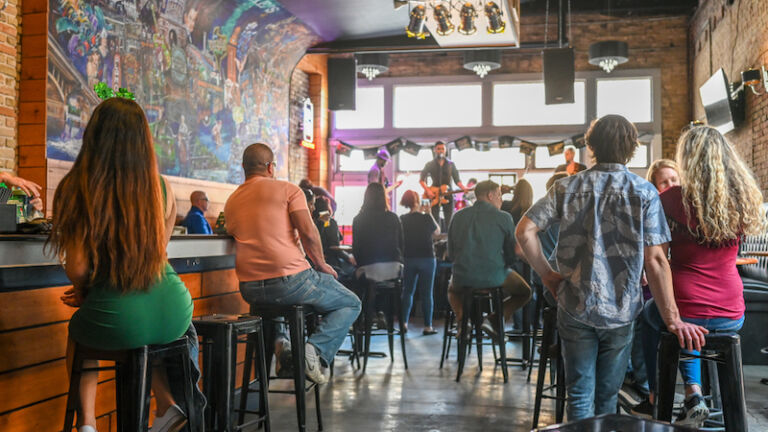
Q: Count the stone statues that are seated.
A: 0